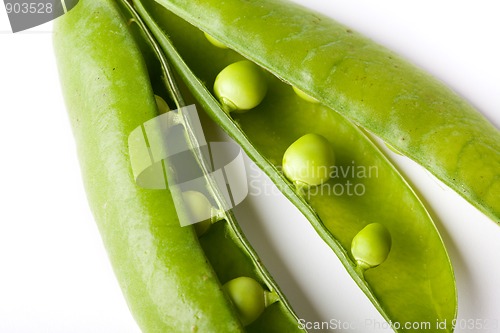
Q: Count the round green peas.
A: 8